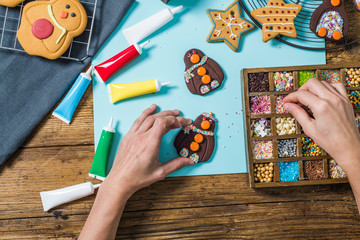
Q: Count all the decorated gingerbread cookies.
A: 6